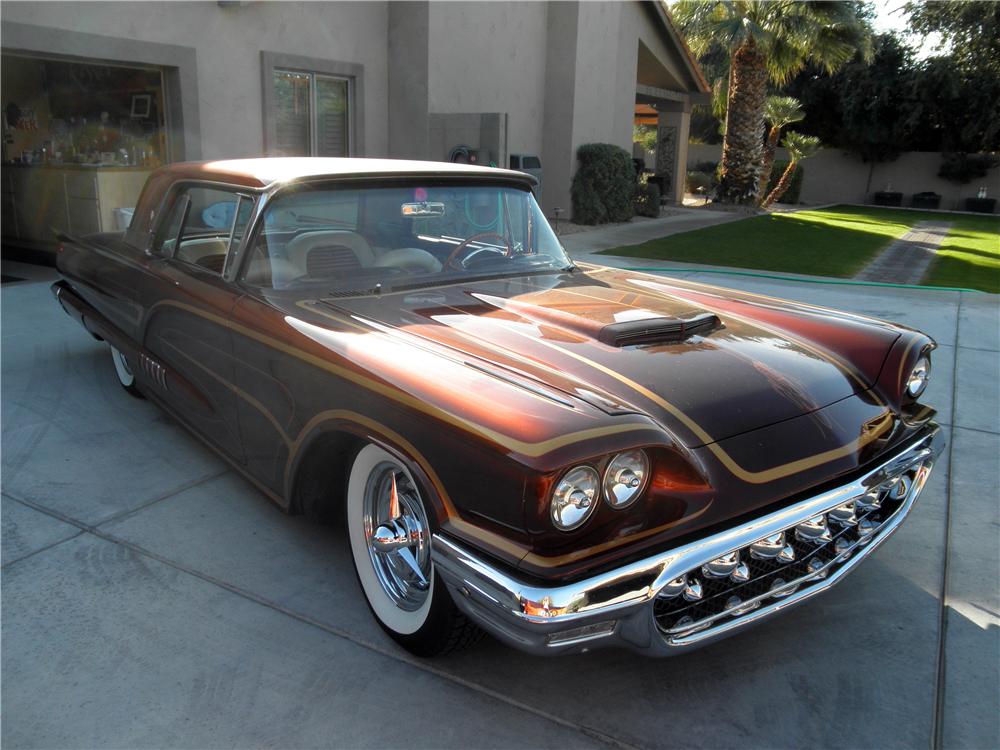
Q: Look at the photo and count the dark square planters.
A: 3